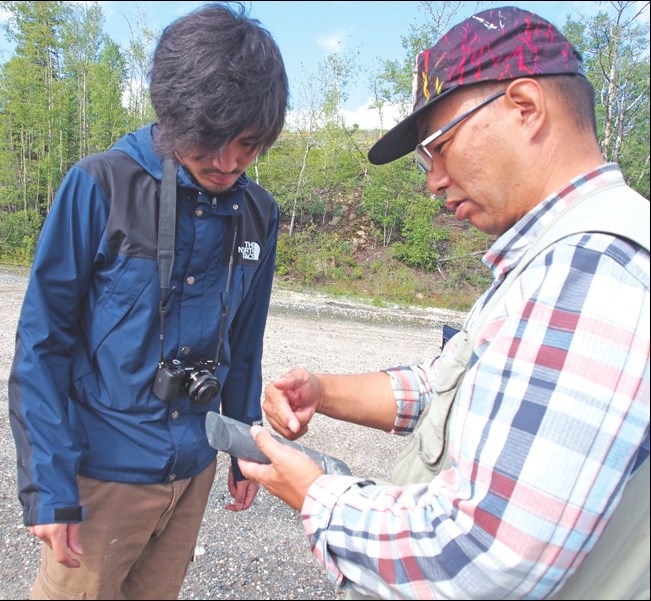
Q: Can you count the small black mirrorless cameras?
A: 1